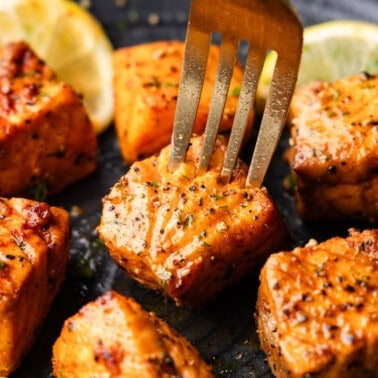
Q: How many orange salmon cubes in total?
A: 7